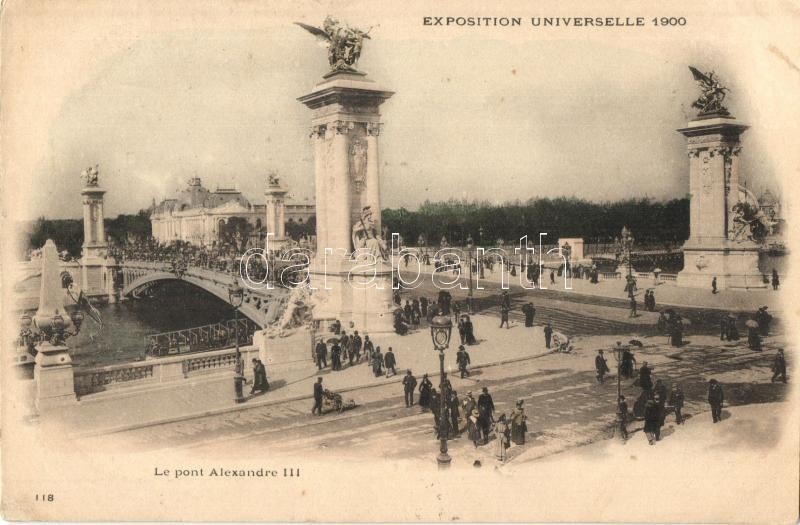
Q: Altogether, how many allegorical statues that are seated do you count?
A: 2